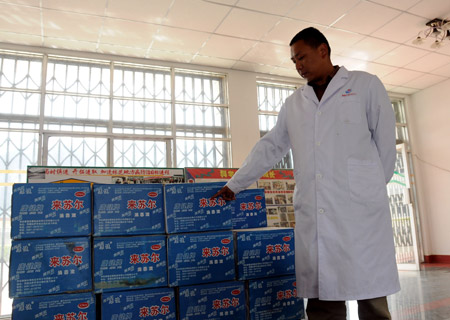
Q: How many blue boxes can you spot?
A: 12